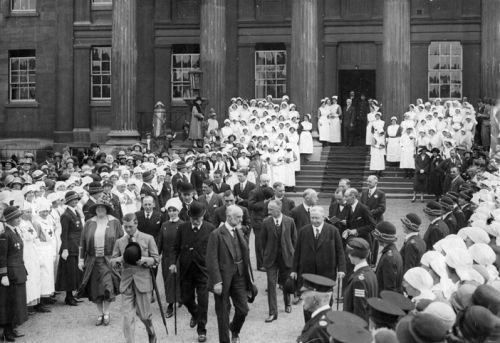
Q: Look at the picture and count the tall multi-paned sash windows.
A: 5